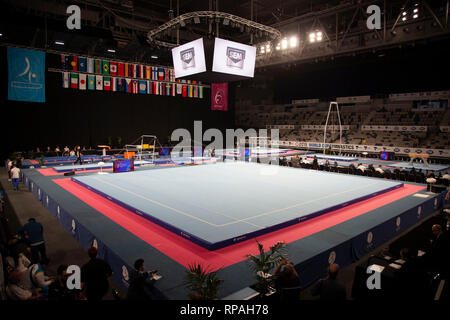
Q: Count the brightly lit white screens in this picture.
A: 2